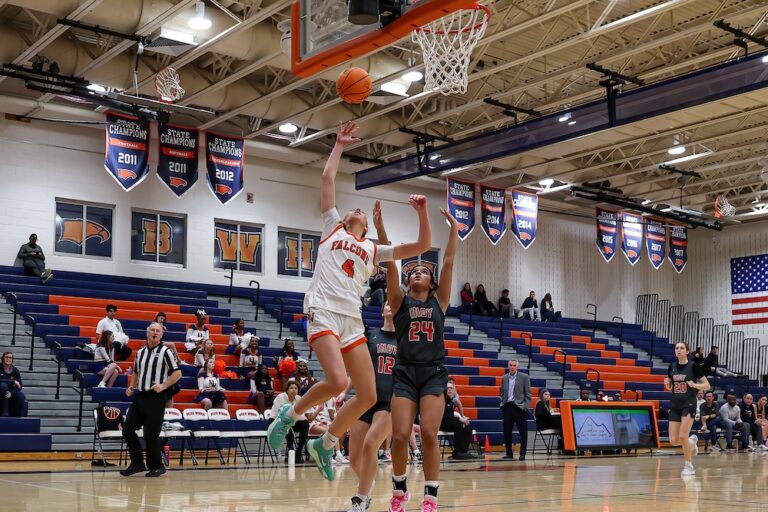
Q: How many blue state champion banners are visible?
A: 10